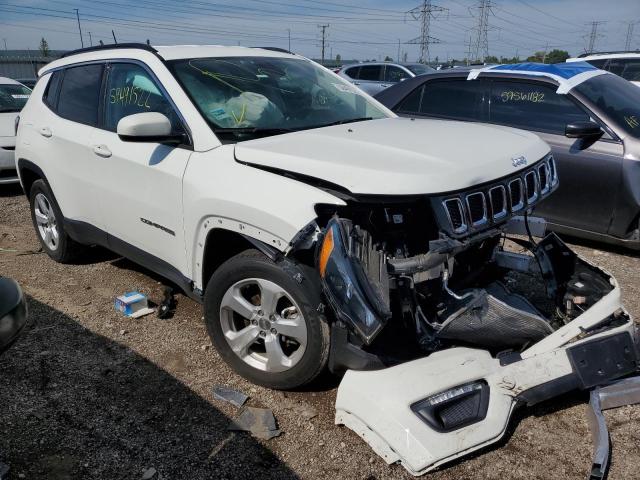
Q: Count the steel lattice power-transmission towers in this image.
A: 4